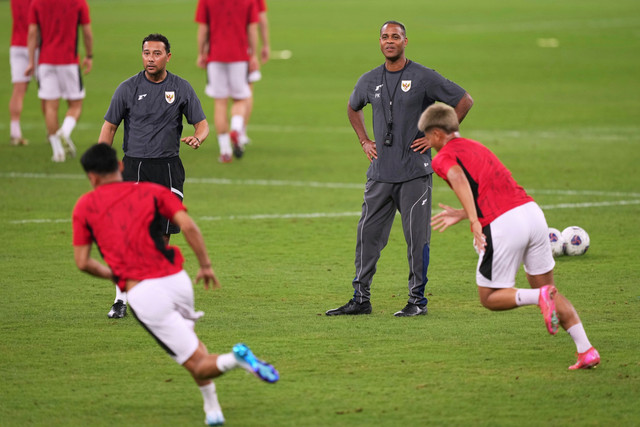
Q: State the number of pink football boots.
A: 2